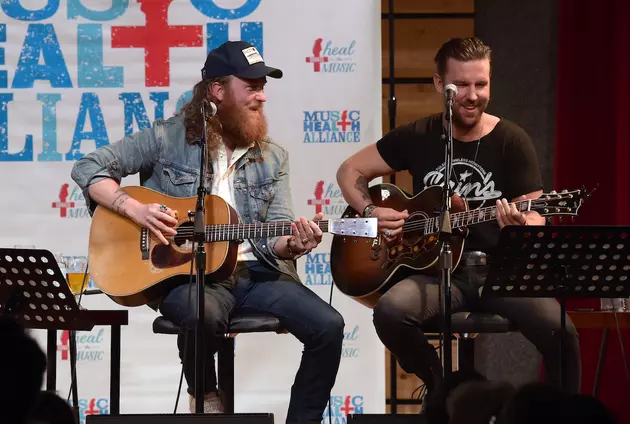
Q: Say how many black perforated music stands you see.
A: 2